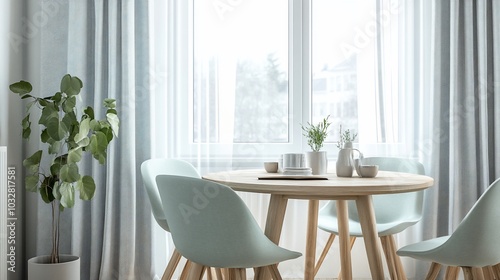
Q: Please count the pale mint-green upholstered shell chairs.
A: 4